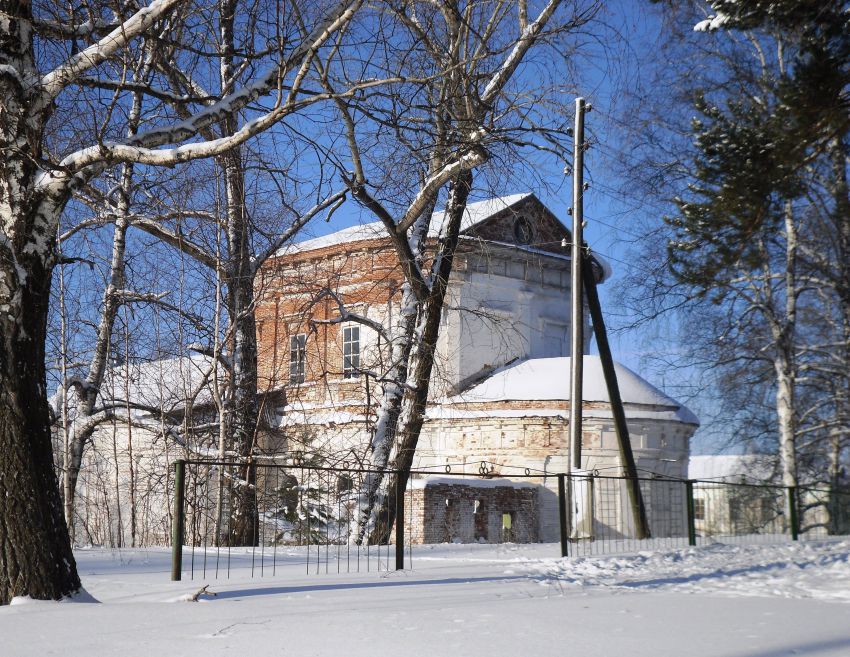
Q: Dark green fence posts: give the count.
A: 5